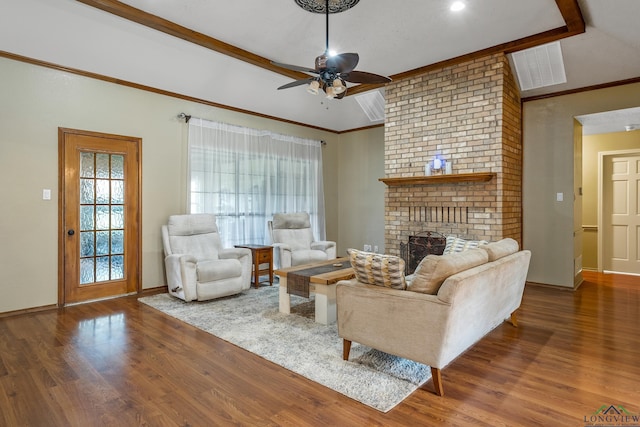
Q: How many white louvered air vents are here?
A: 2